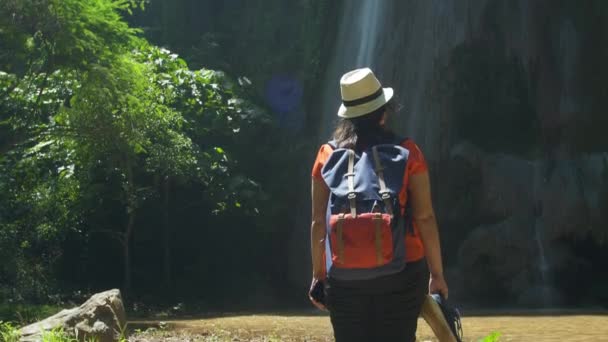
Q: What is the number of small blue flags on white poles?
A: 0